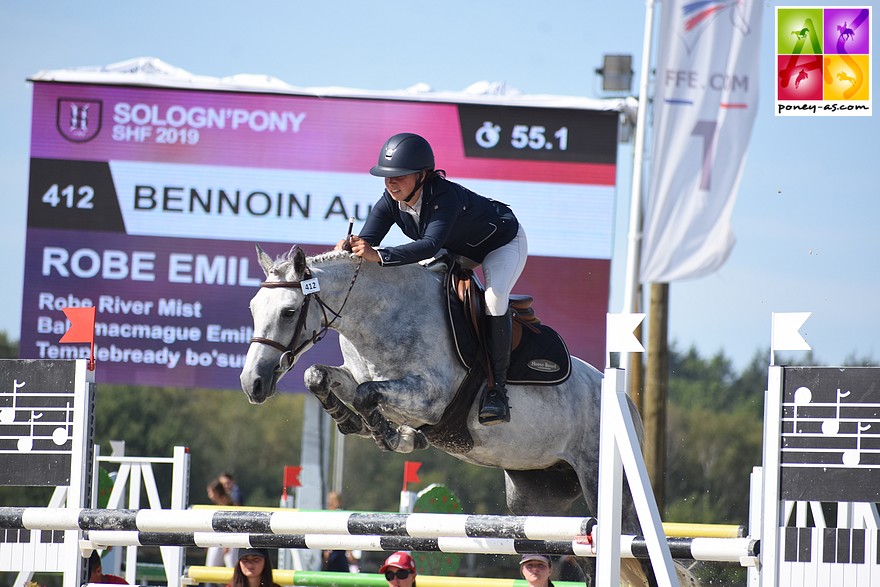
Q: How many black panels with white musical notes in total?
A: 2